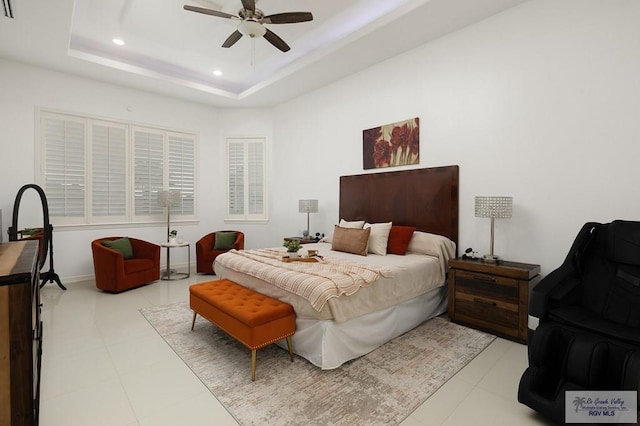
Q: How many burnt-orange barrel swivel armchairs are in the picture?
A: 2